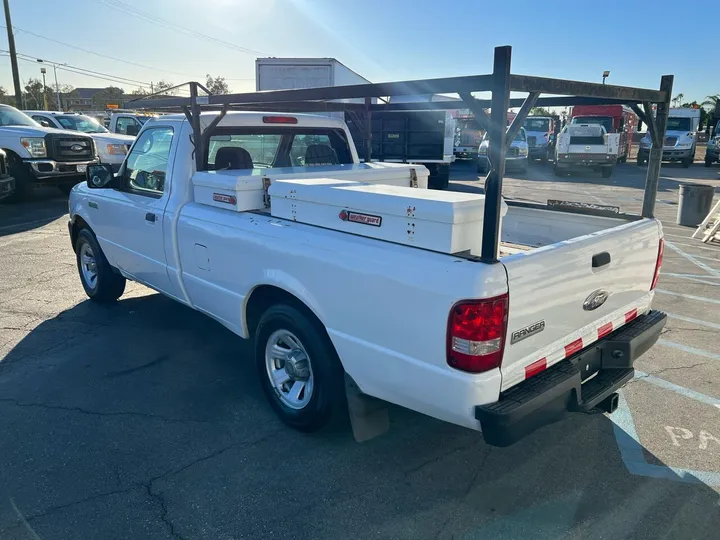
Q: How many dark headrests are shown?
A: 2